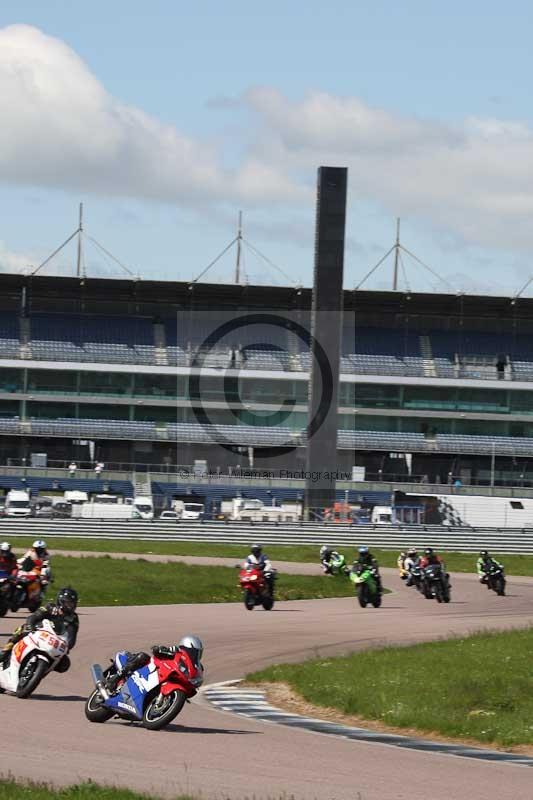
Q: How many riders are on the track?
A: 11